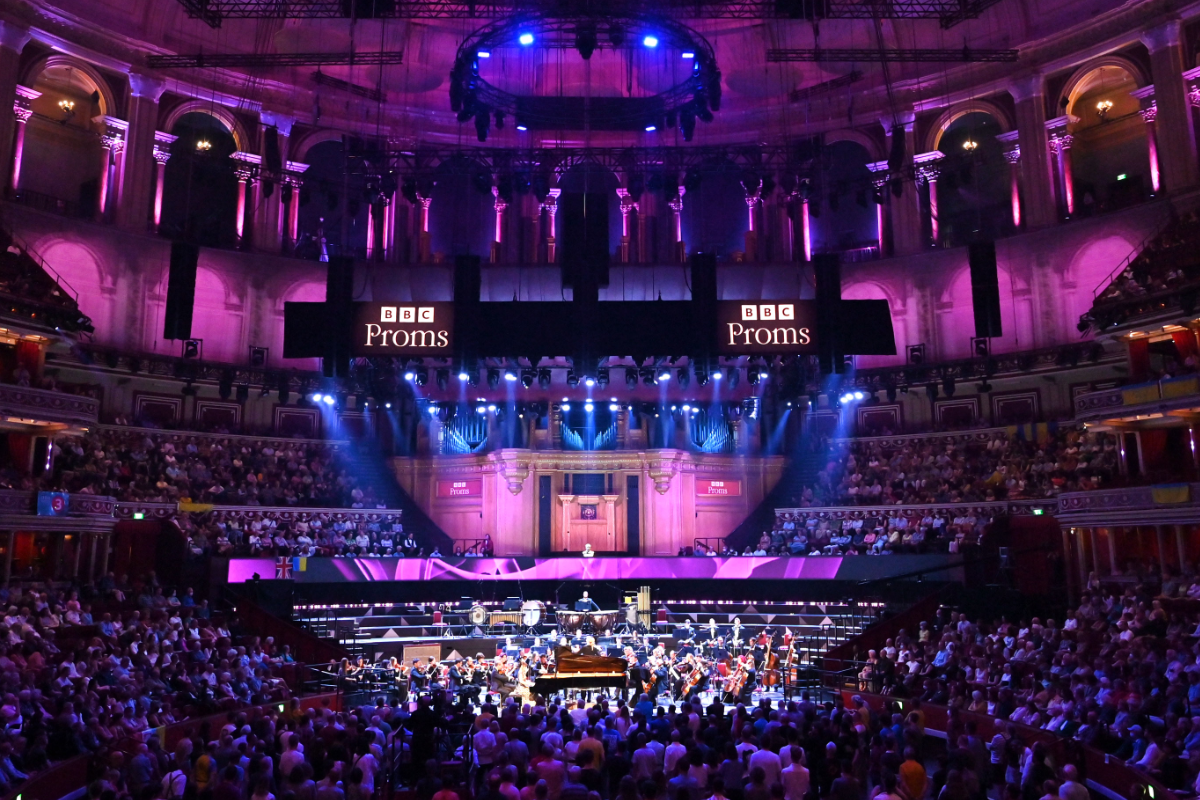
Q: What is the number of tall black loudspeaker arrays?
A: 7